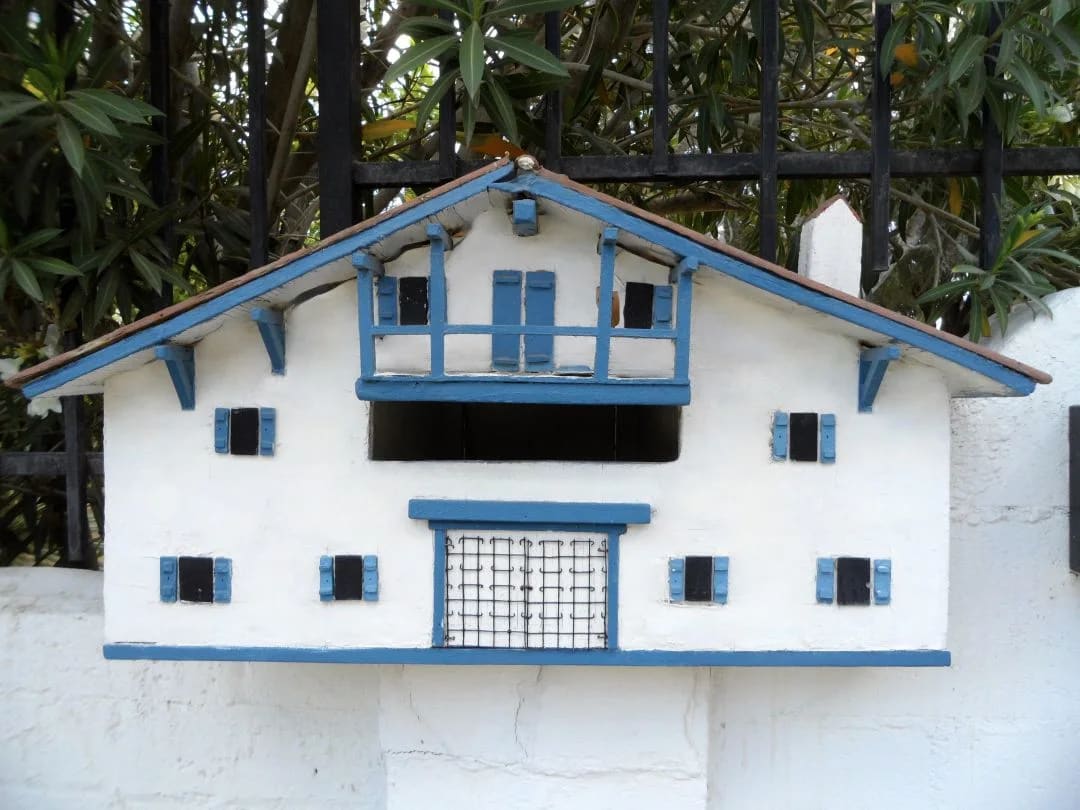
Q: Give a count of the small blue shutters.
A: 14